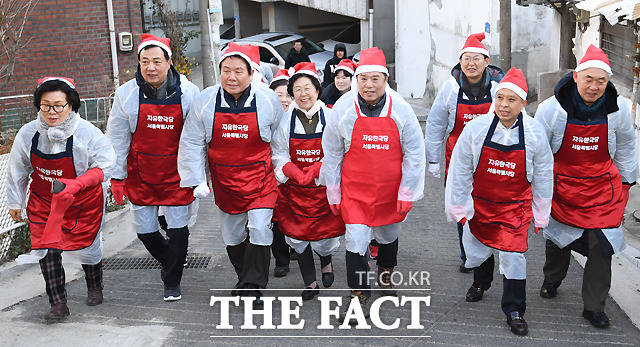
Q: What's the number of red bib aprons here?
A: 8